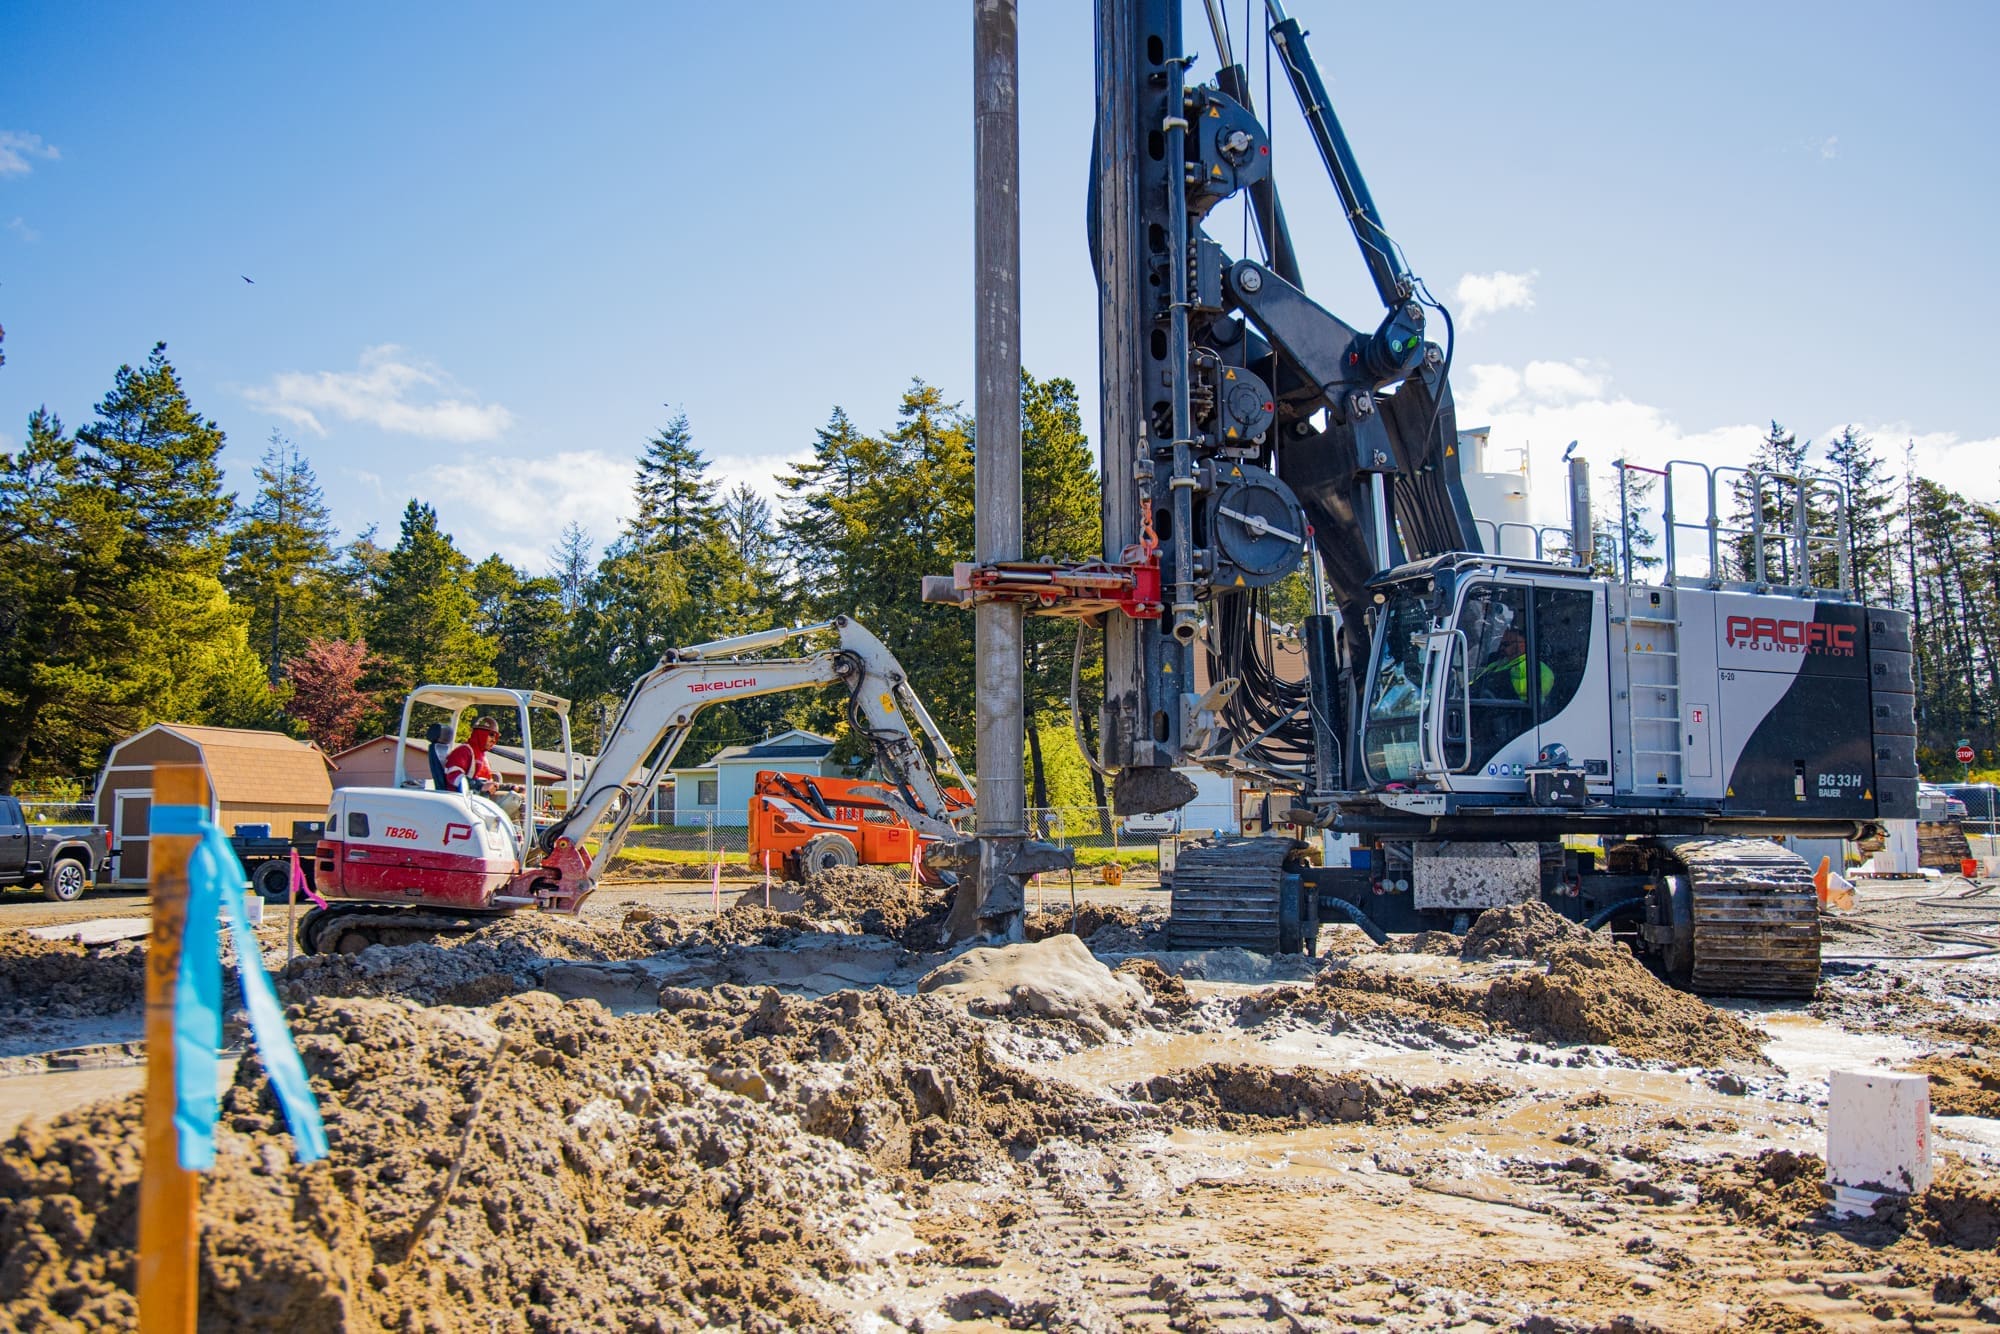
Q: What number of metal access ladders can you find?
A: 1